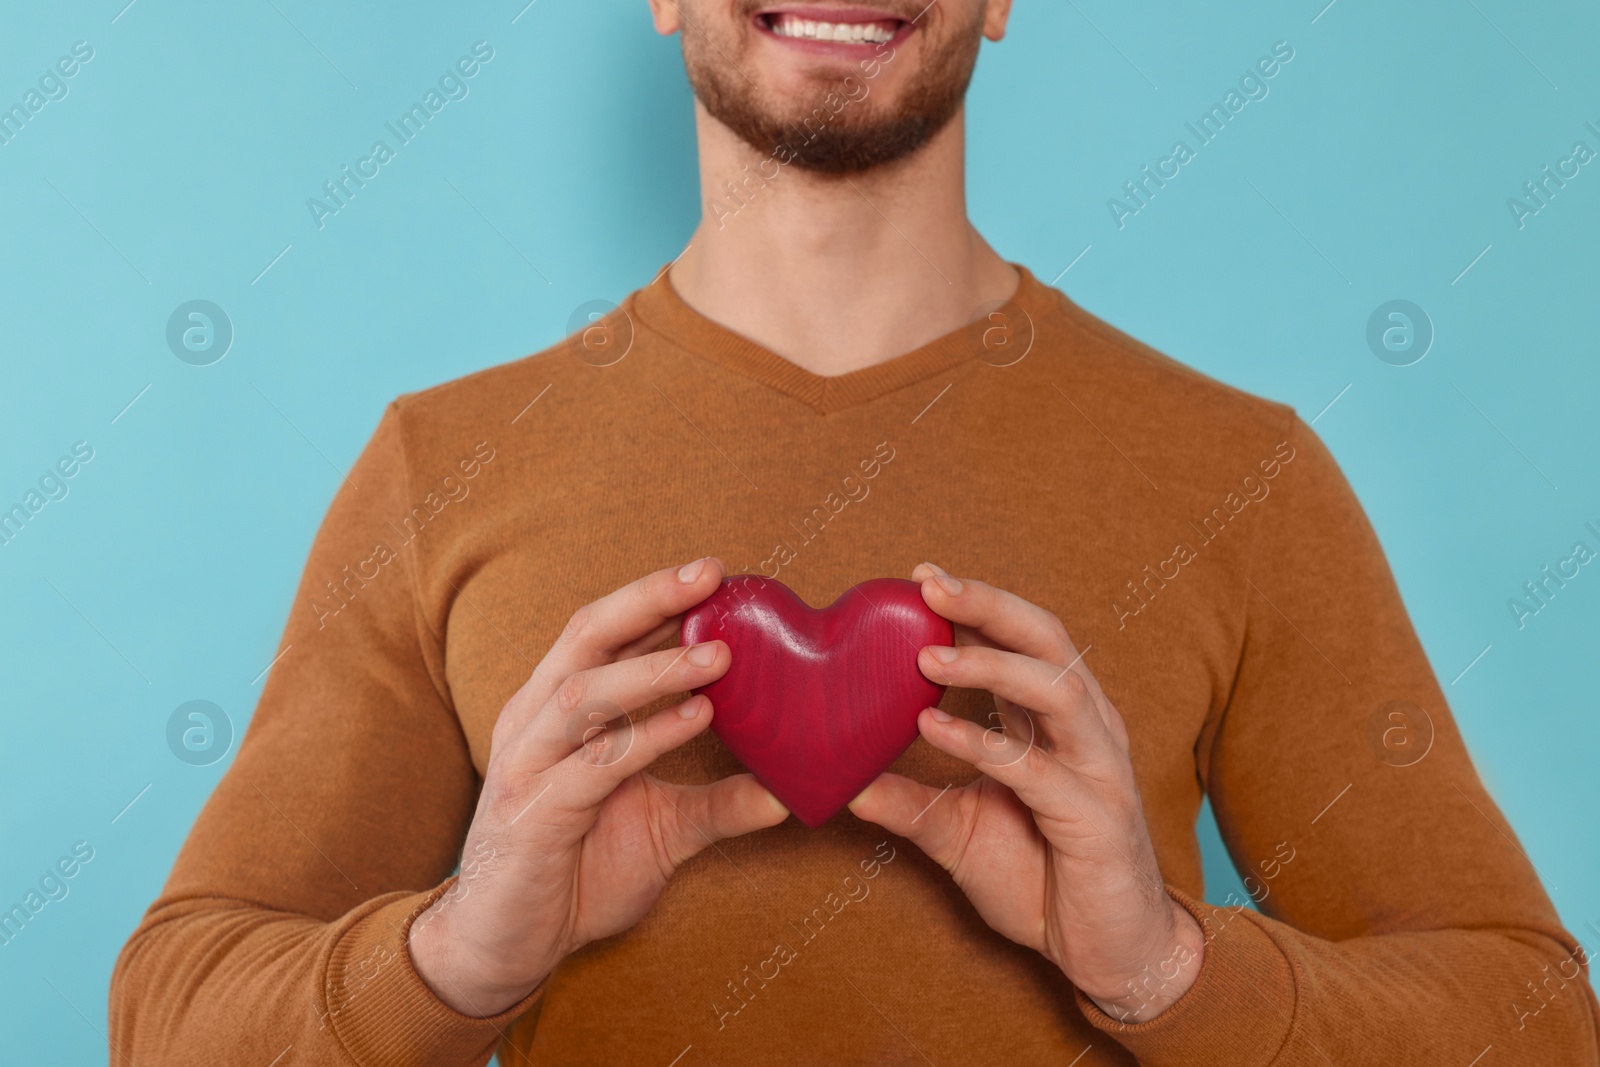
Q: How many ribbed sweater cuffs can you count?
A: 2